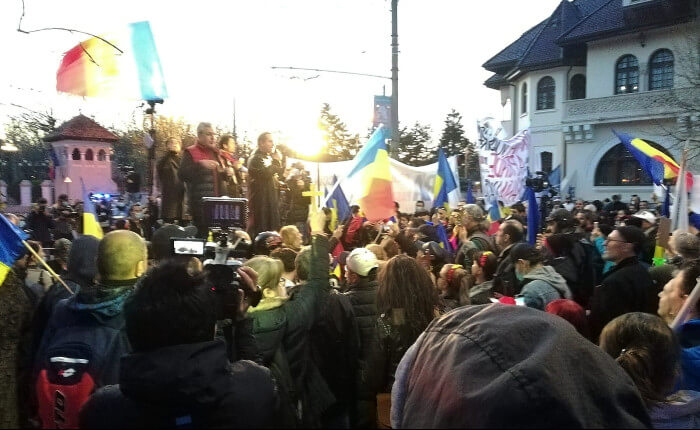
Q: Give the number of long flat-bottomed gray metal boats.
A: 0